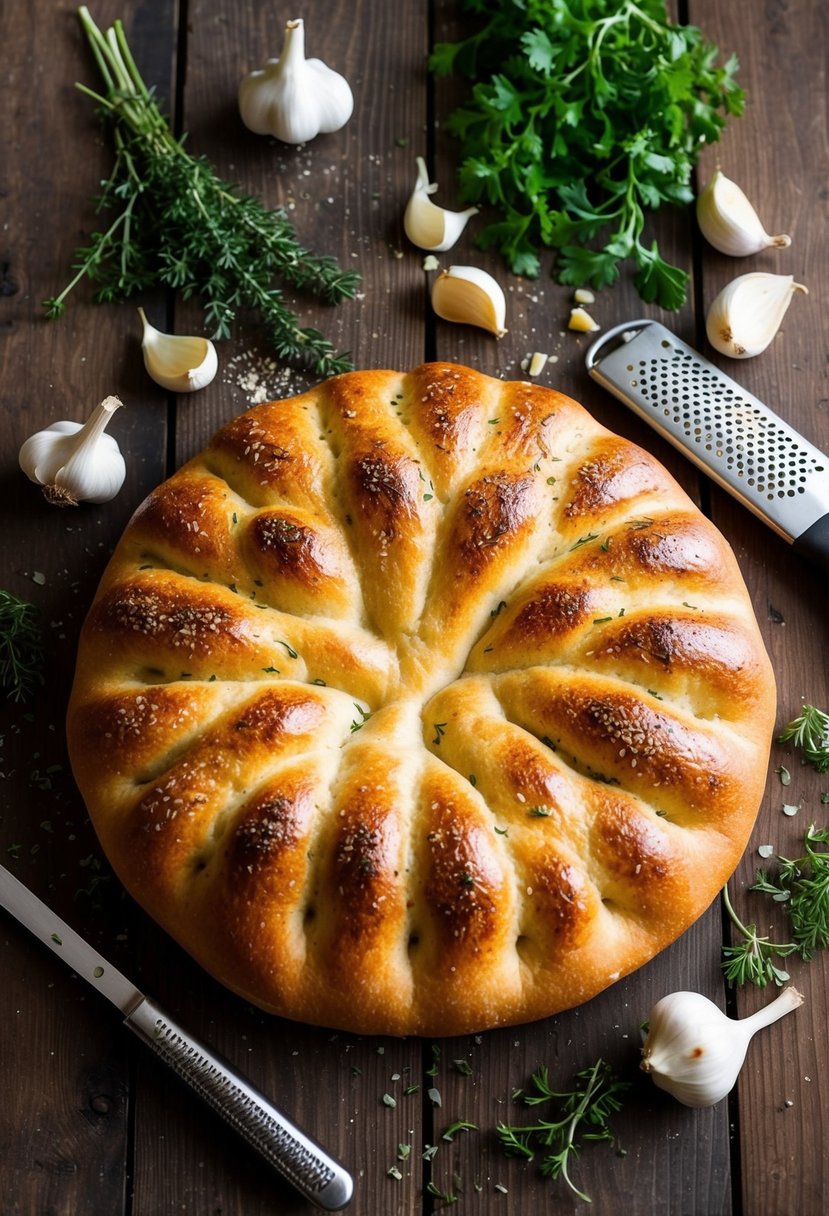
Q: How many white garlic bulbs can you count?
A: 3